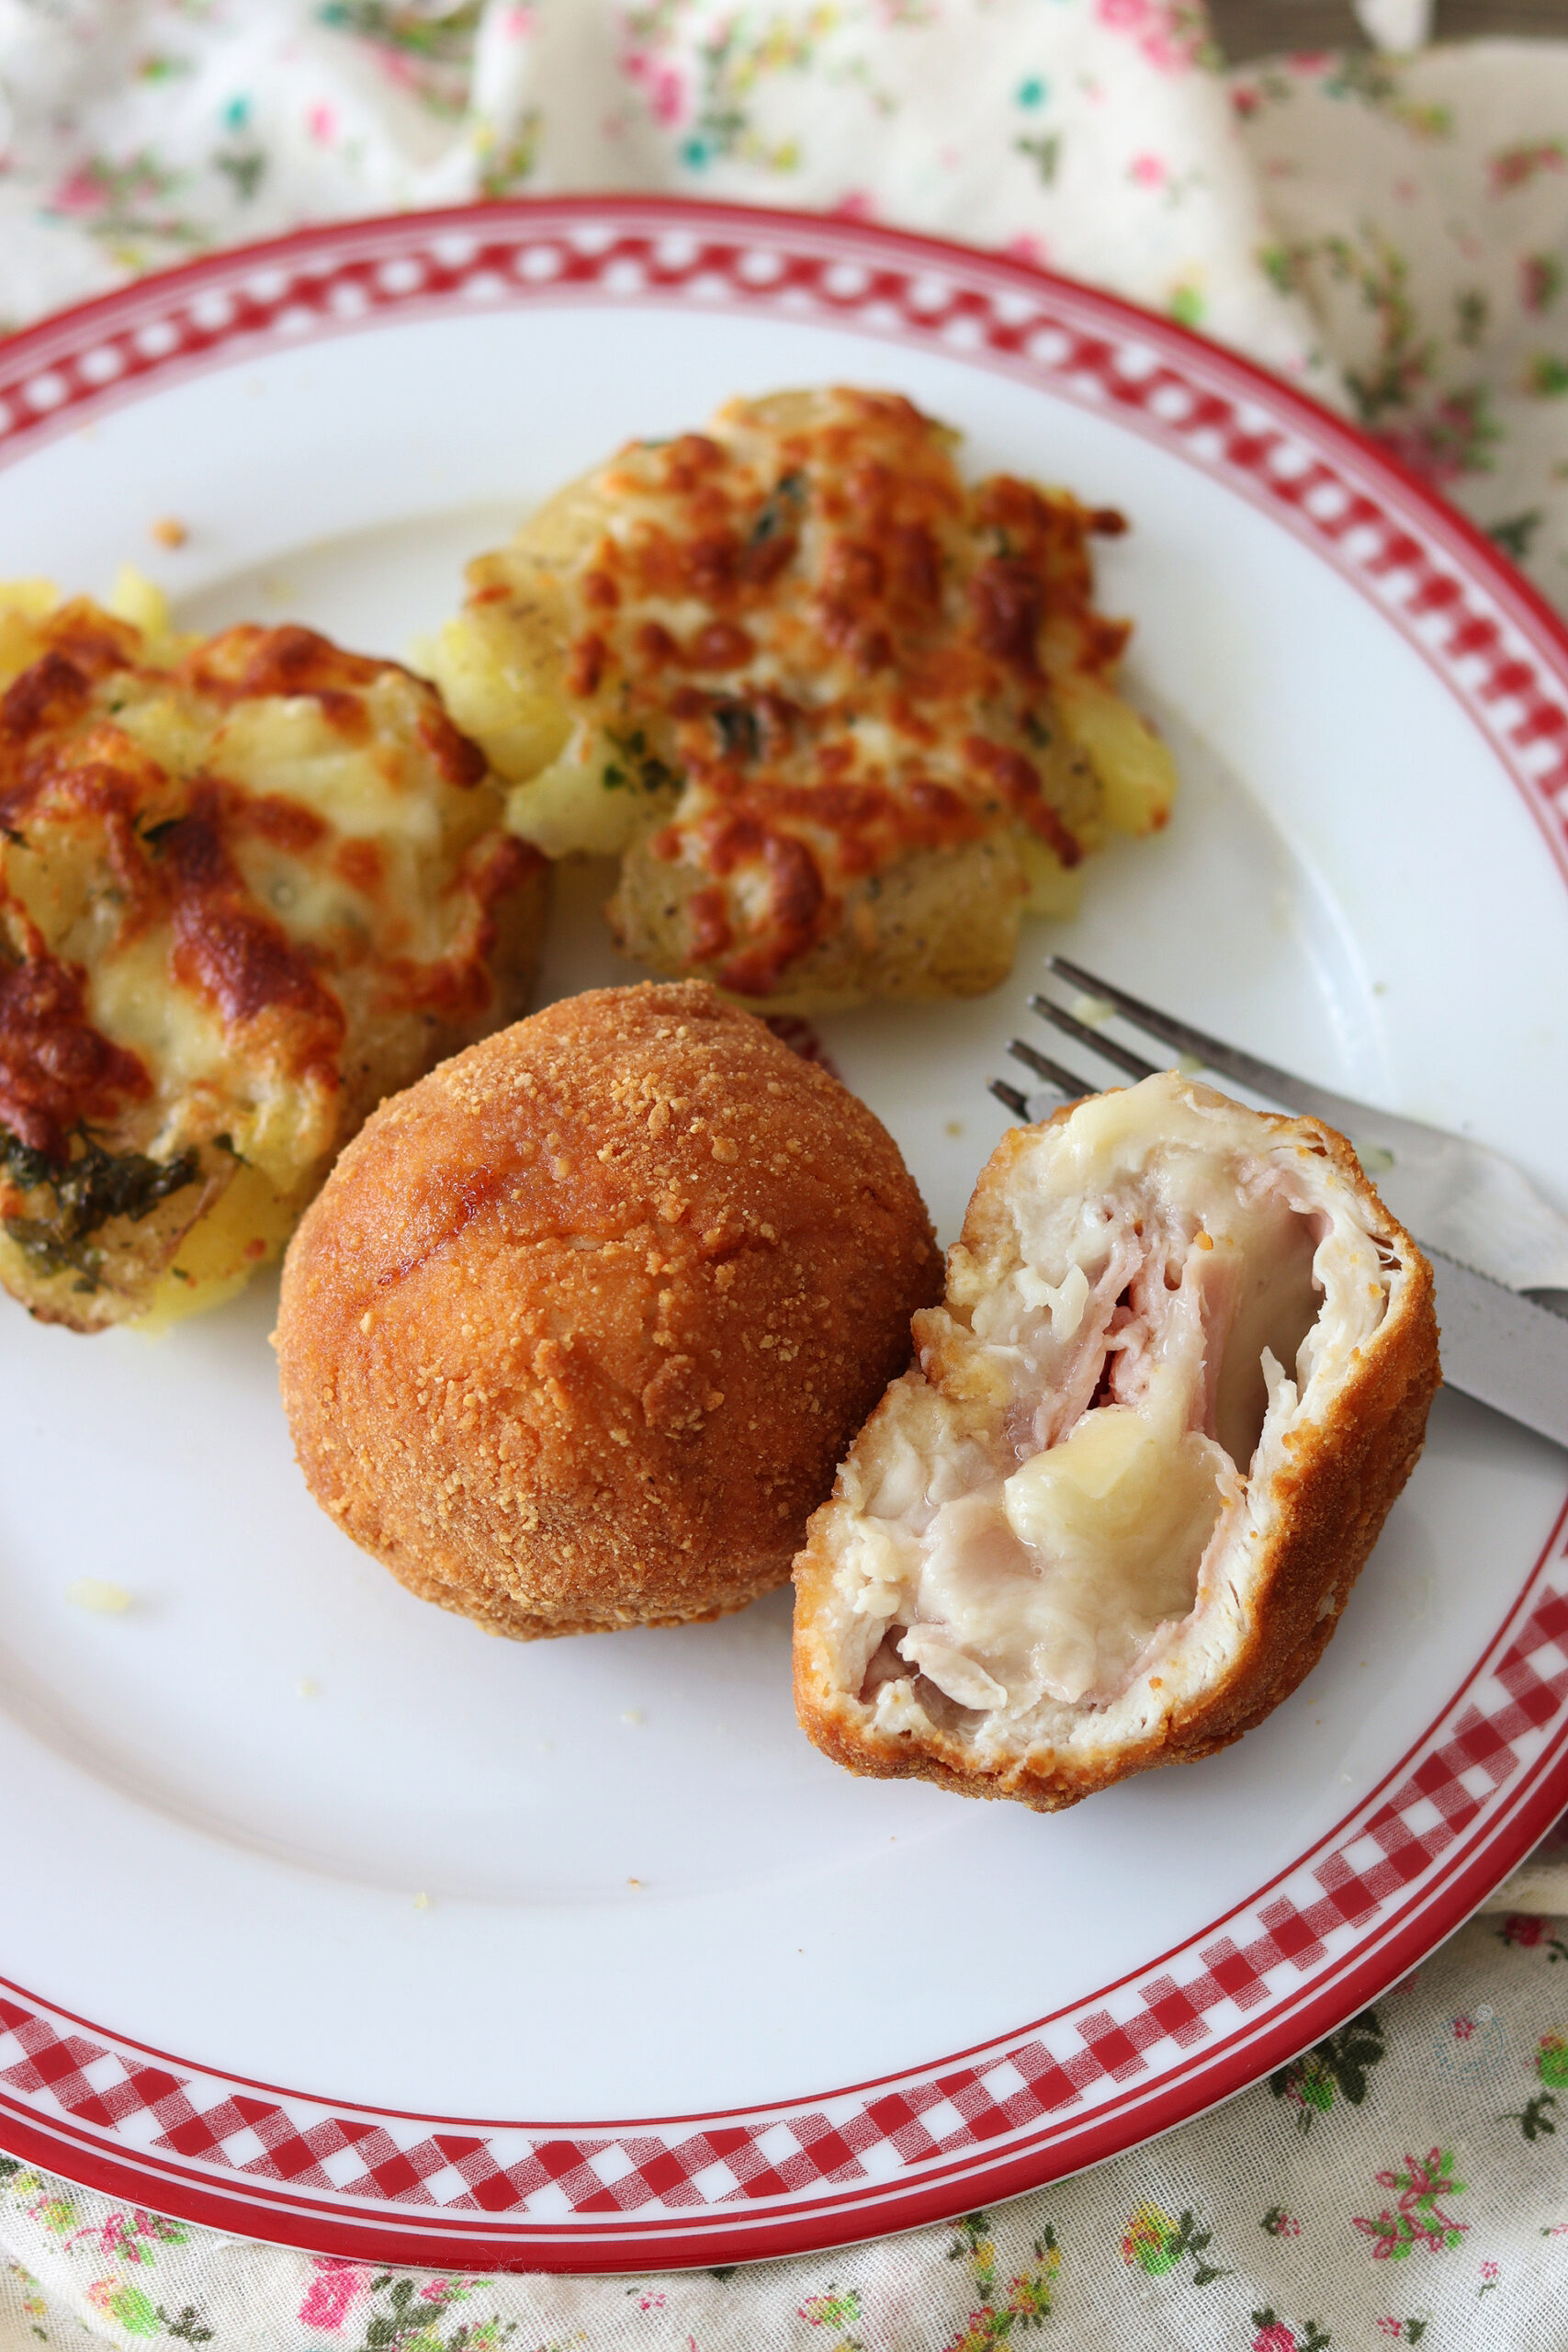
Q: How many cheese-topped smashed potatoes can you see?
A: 2